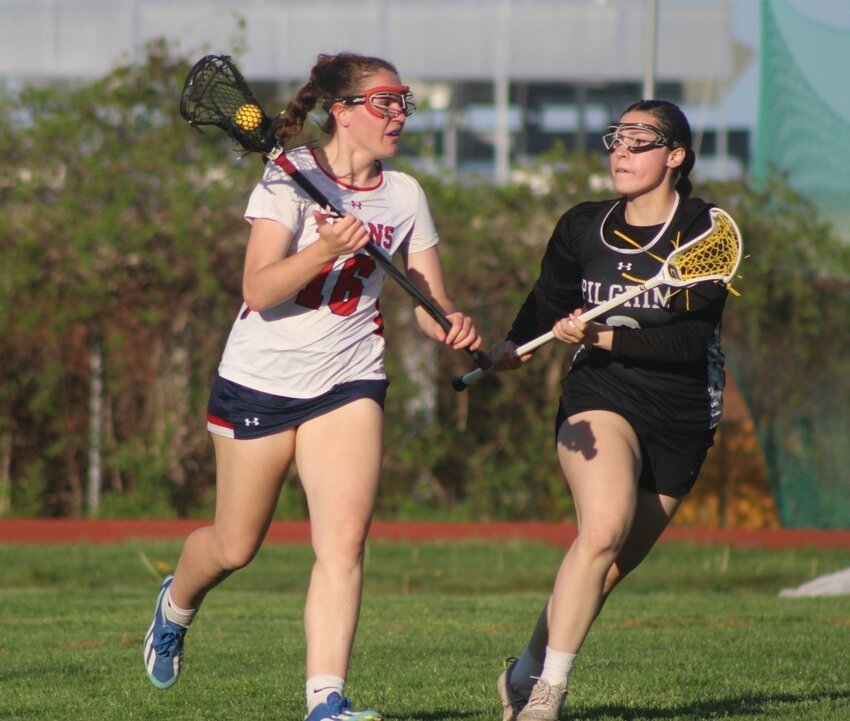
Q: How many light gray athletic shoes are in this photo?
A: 2